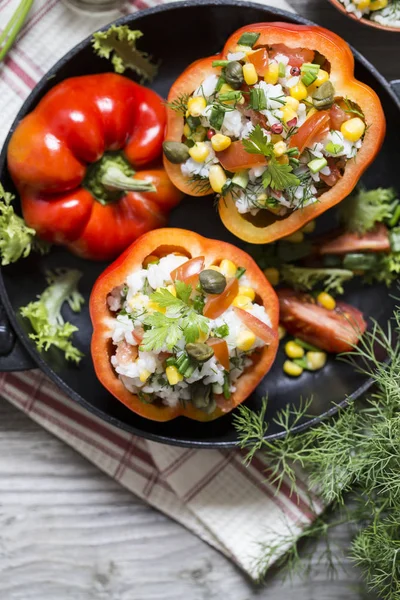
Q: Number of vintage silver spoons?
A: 0